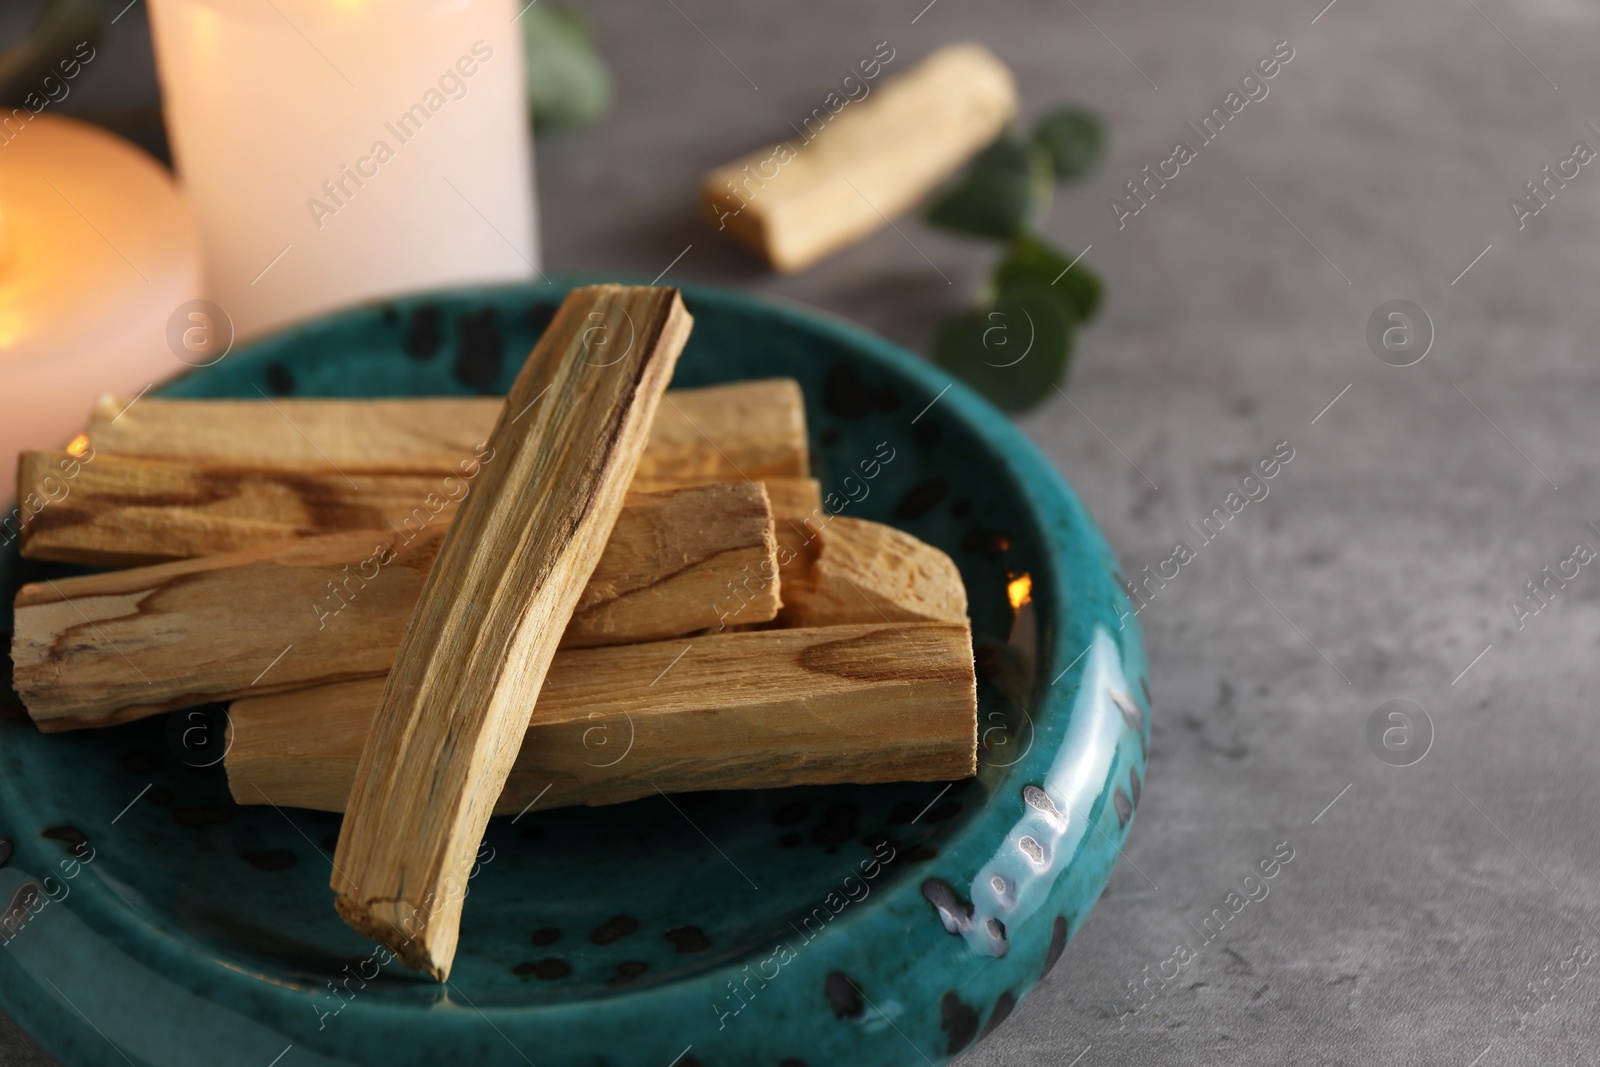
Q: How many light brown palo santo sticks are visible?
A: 7